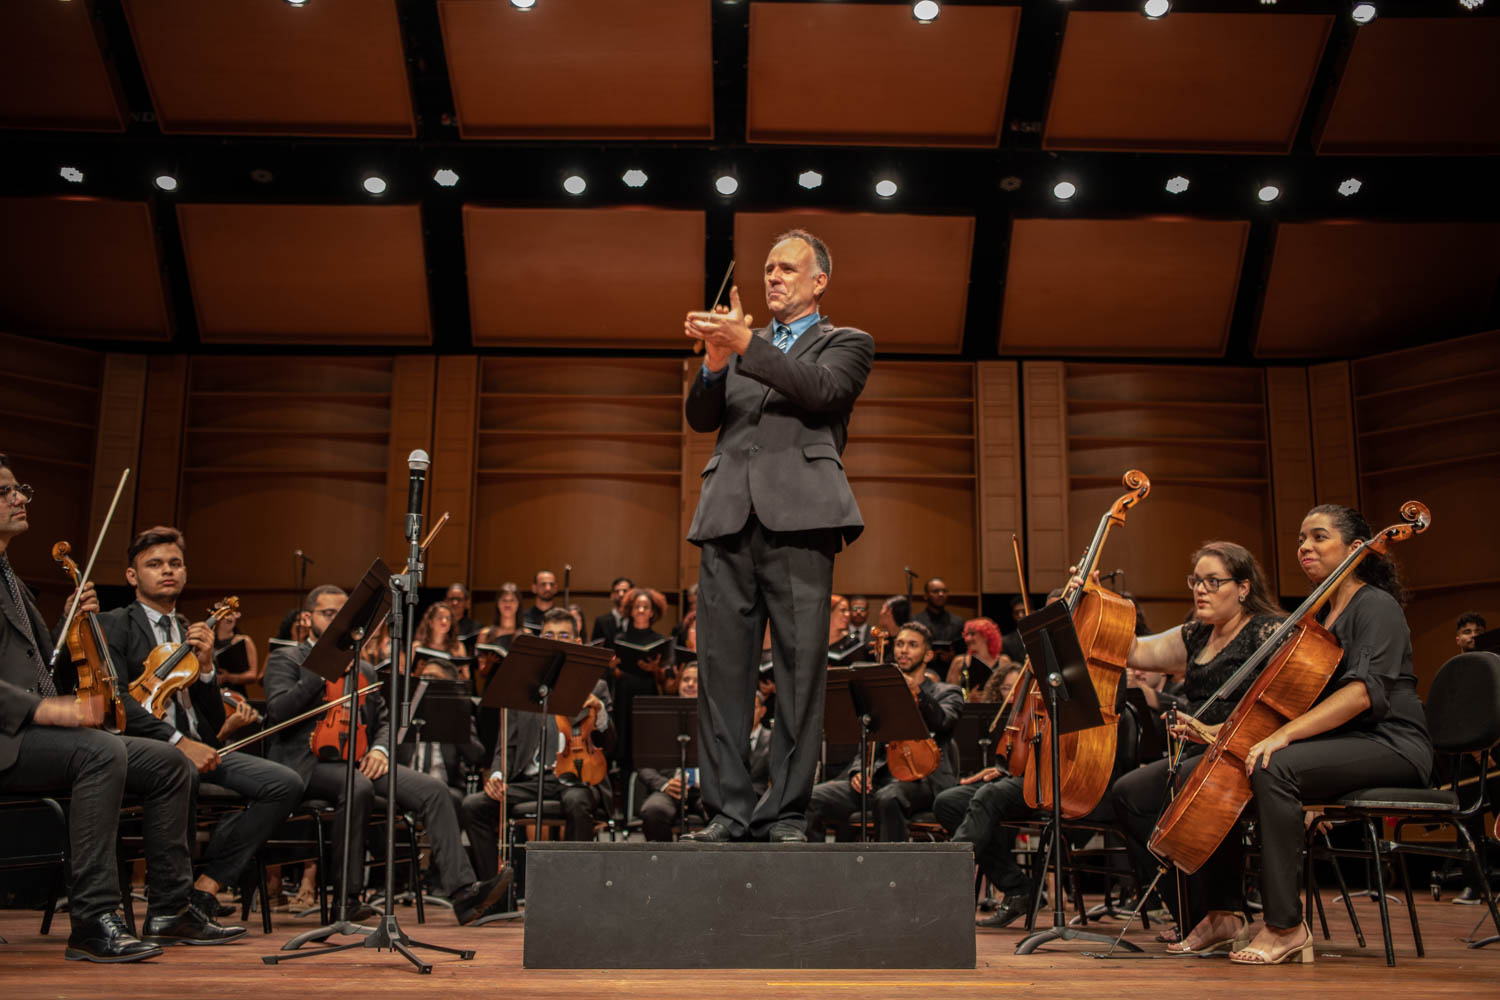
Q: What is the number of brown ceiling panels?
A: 12